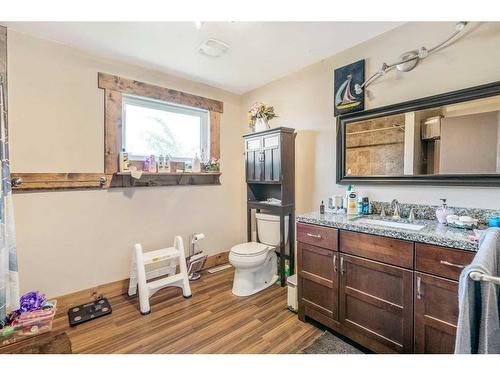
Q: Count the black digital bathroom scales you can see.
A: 1